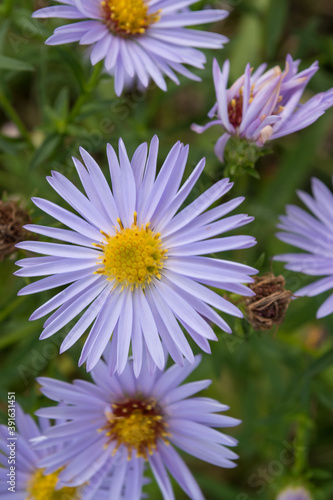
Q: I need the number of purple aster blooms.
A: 6